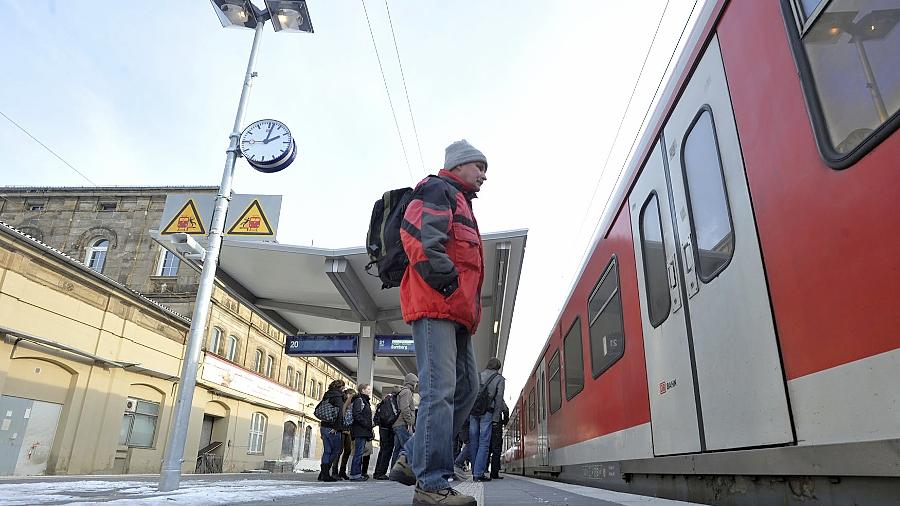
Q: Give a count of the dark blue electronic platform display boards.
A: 2